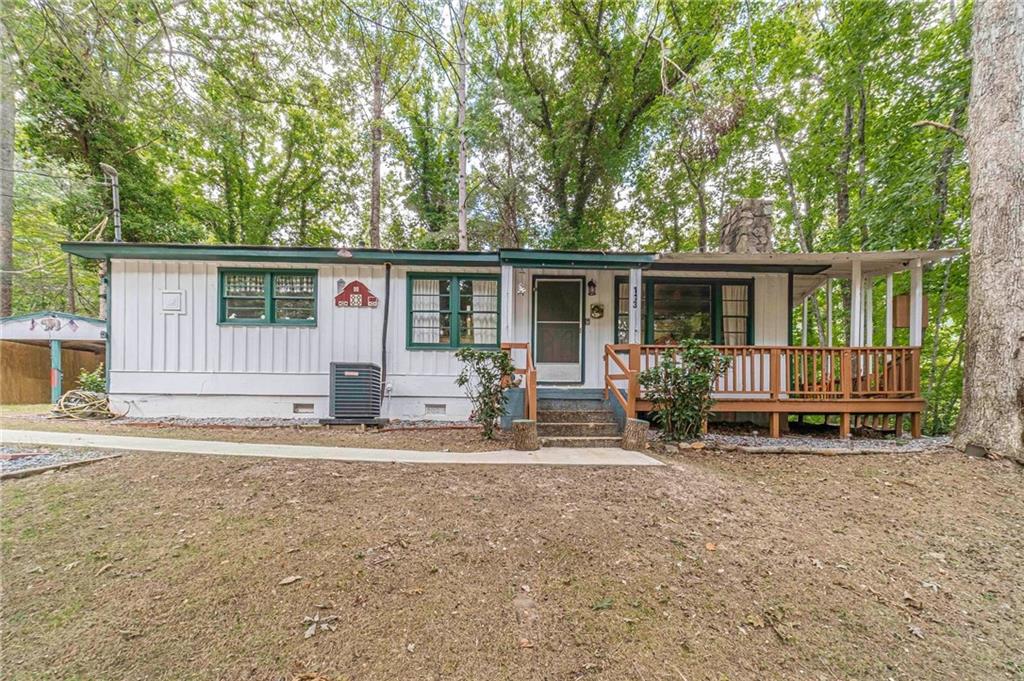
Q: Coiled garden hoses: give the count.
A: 1